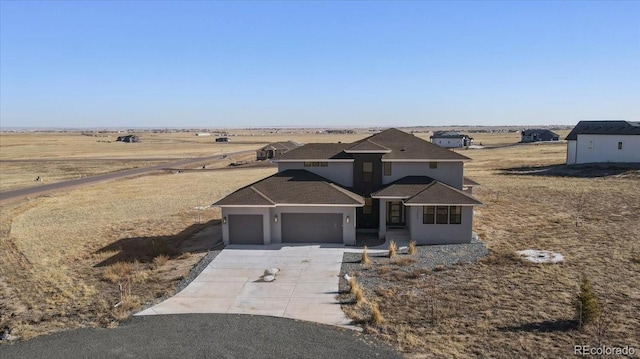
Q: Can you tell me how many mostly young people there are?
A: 0